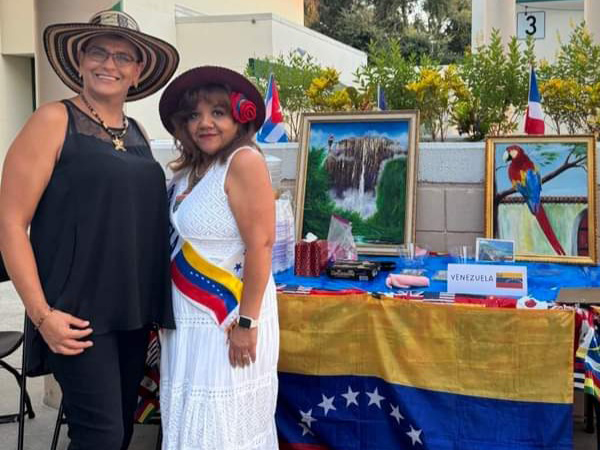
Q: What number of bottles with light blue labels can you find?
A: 0